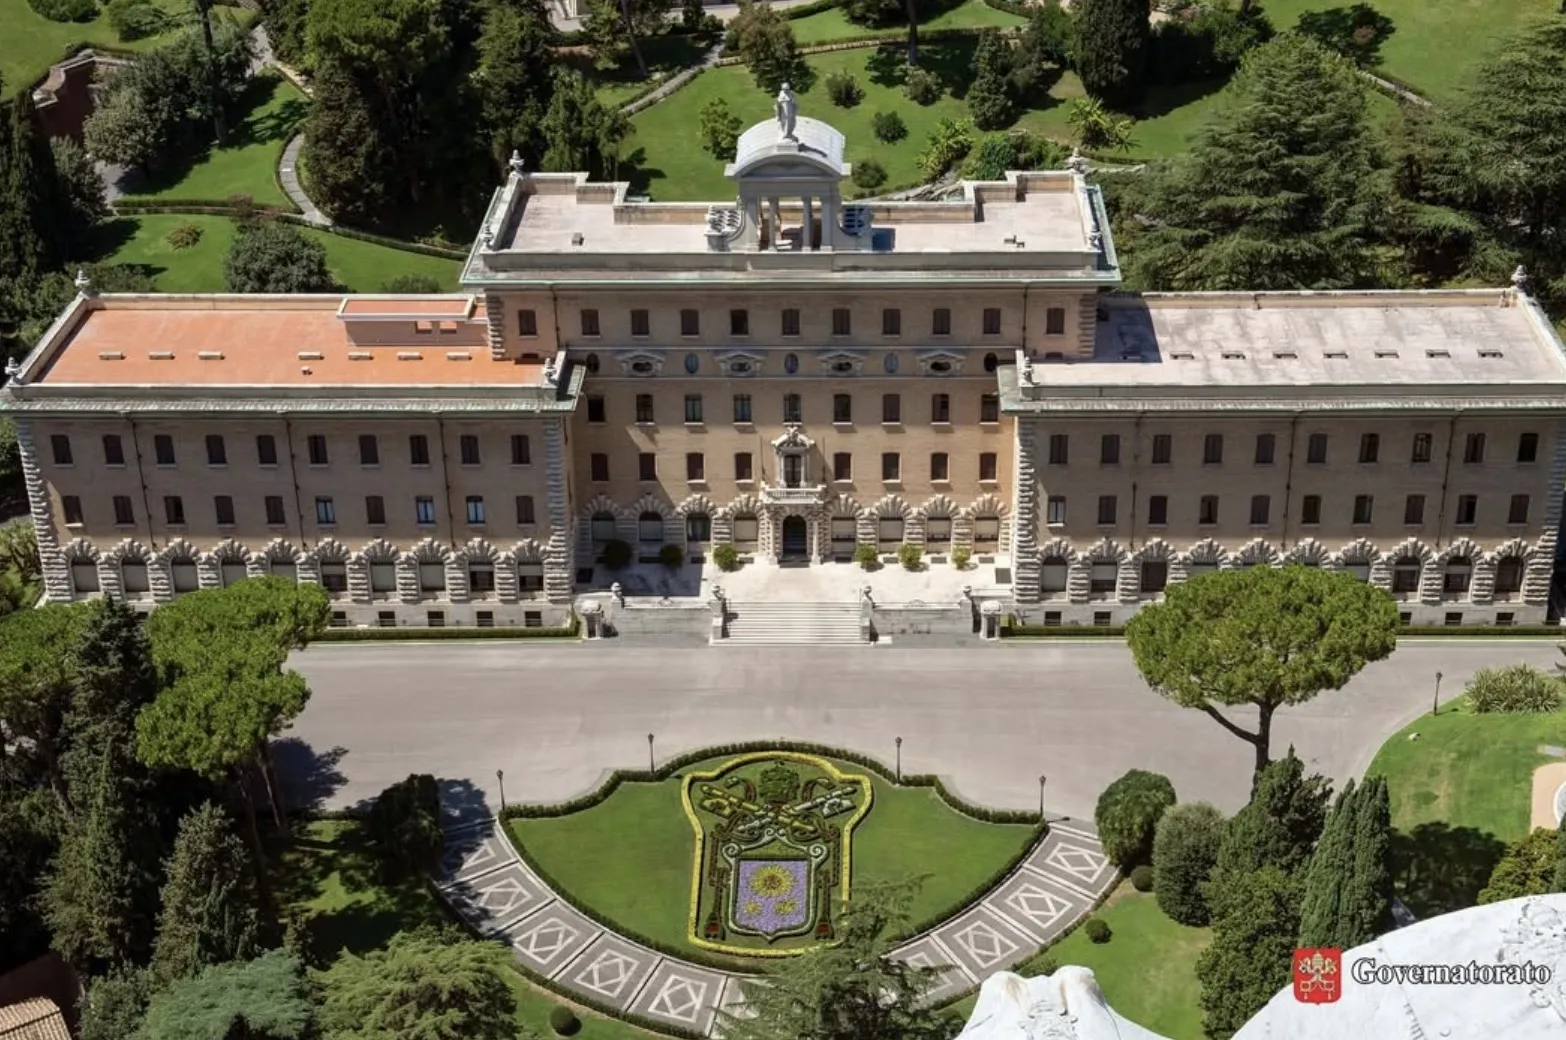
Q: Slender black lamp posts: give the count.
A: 5